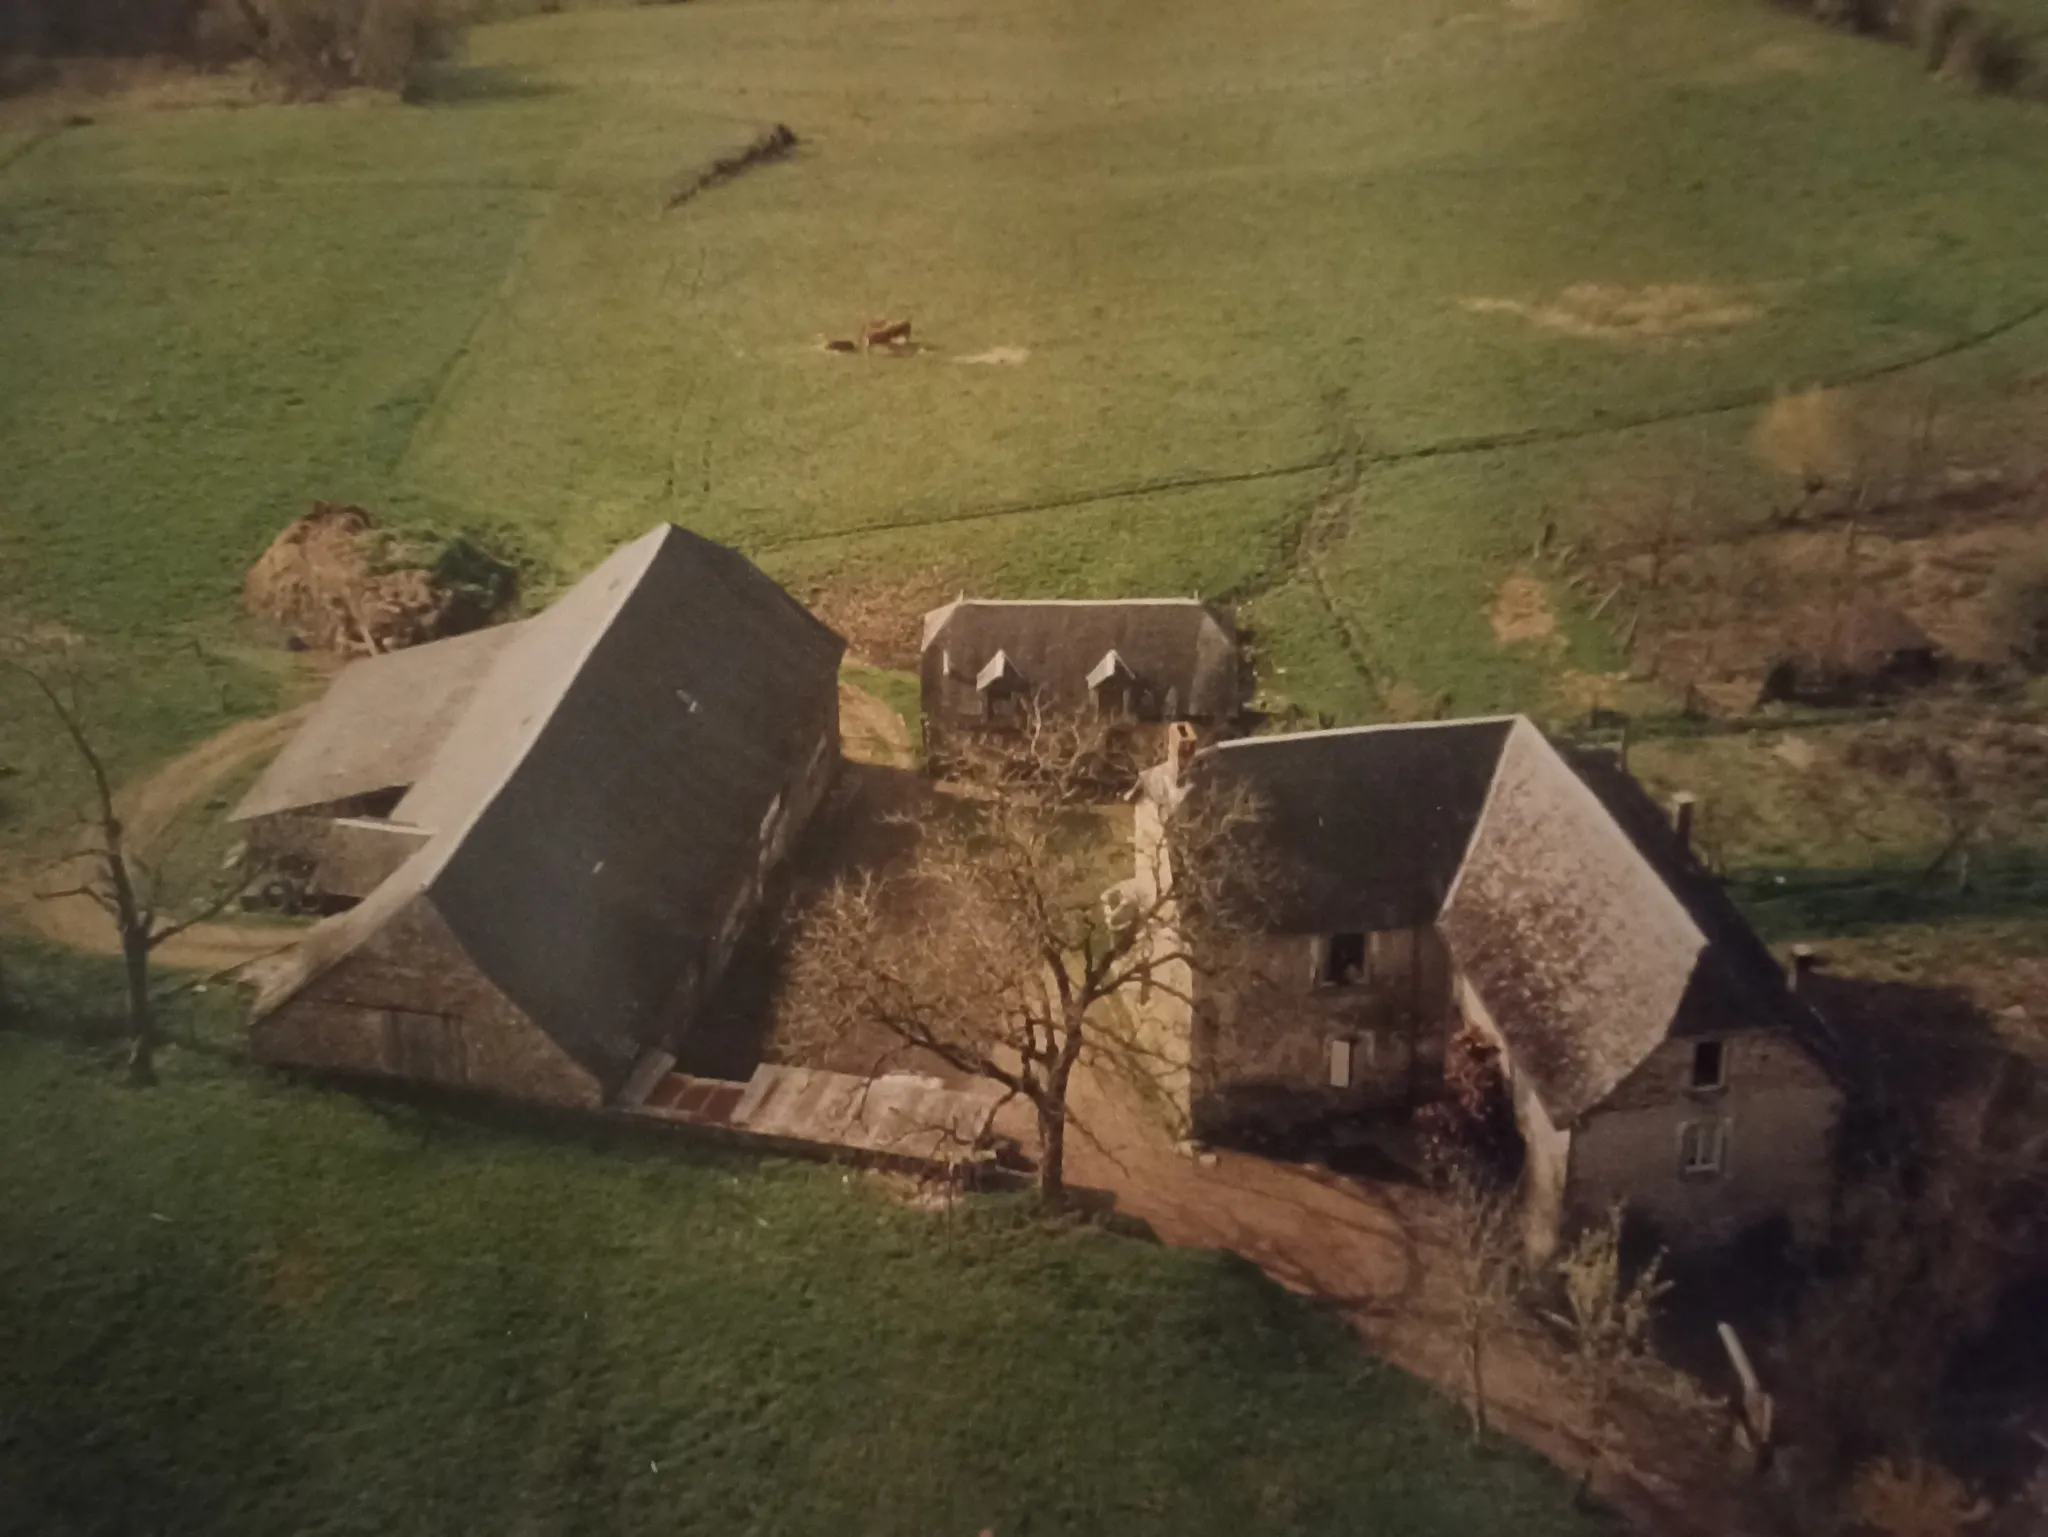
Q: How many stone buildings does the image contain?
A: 3